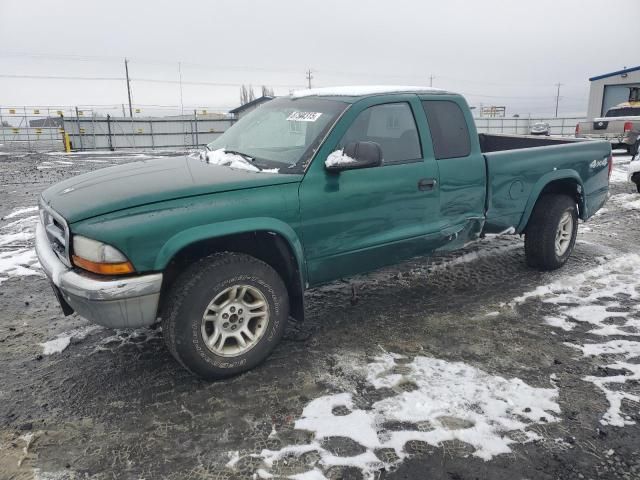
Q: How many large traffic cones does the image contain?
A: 0